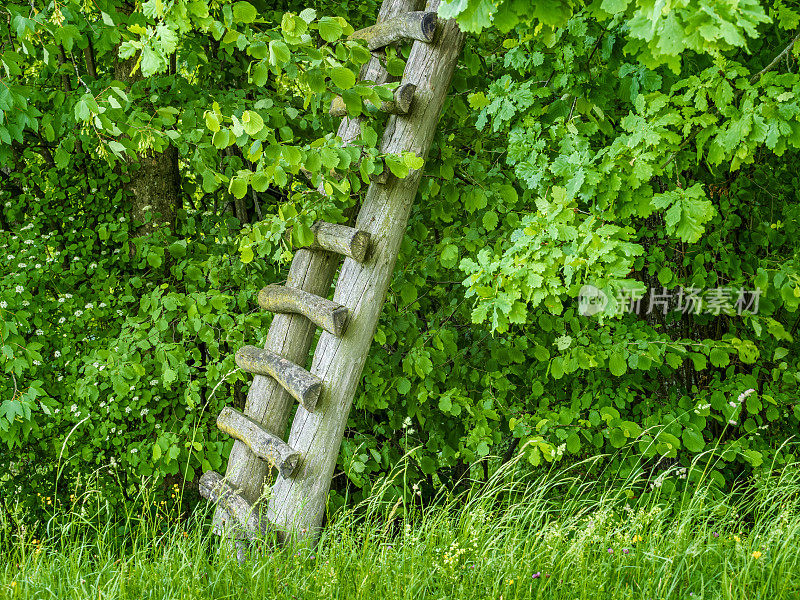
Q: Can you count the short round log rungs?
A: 8